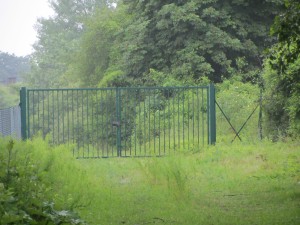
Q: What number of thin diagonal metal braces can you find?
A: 2